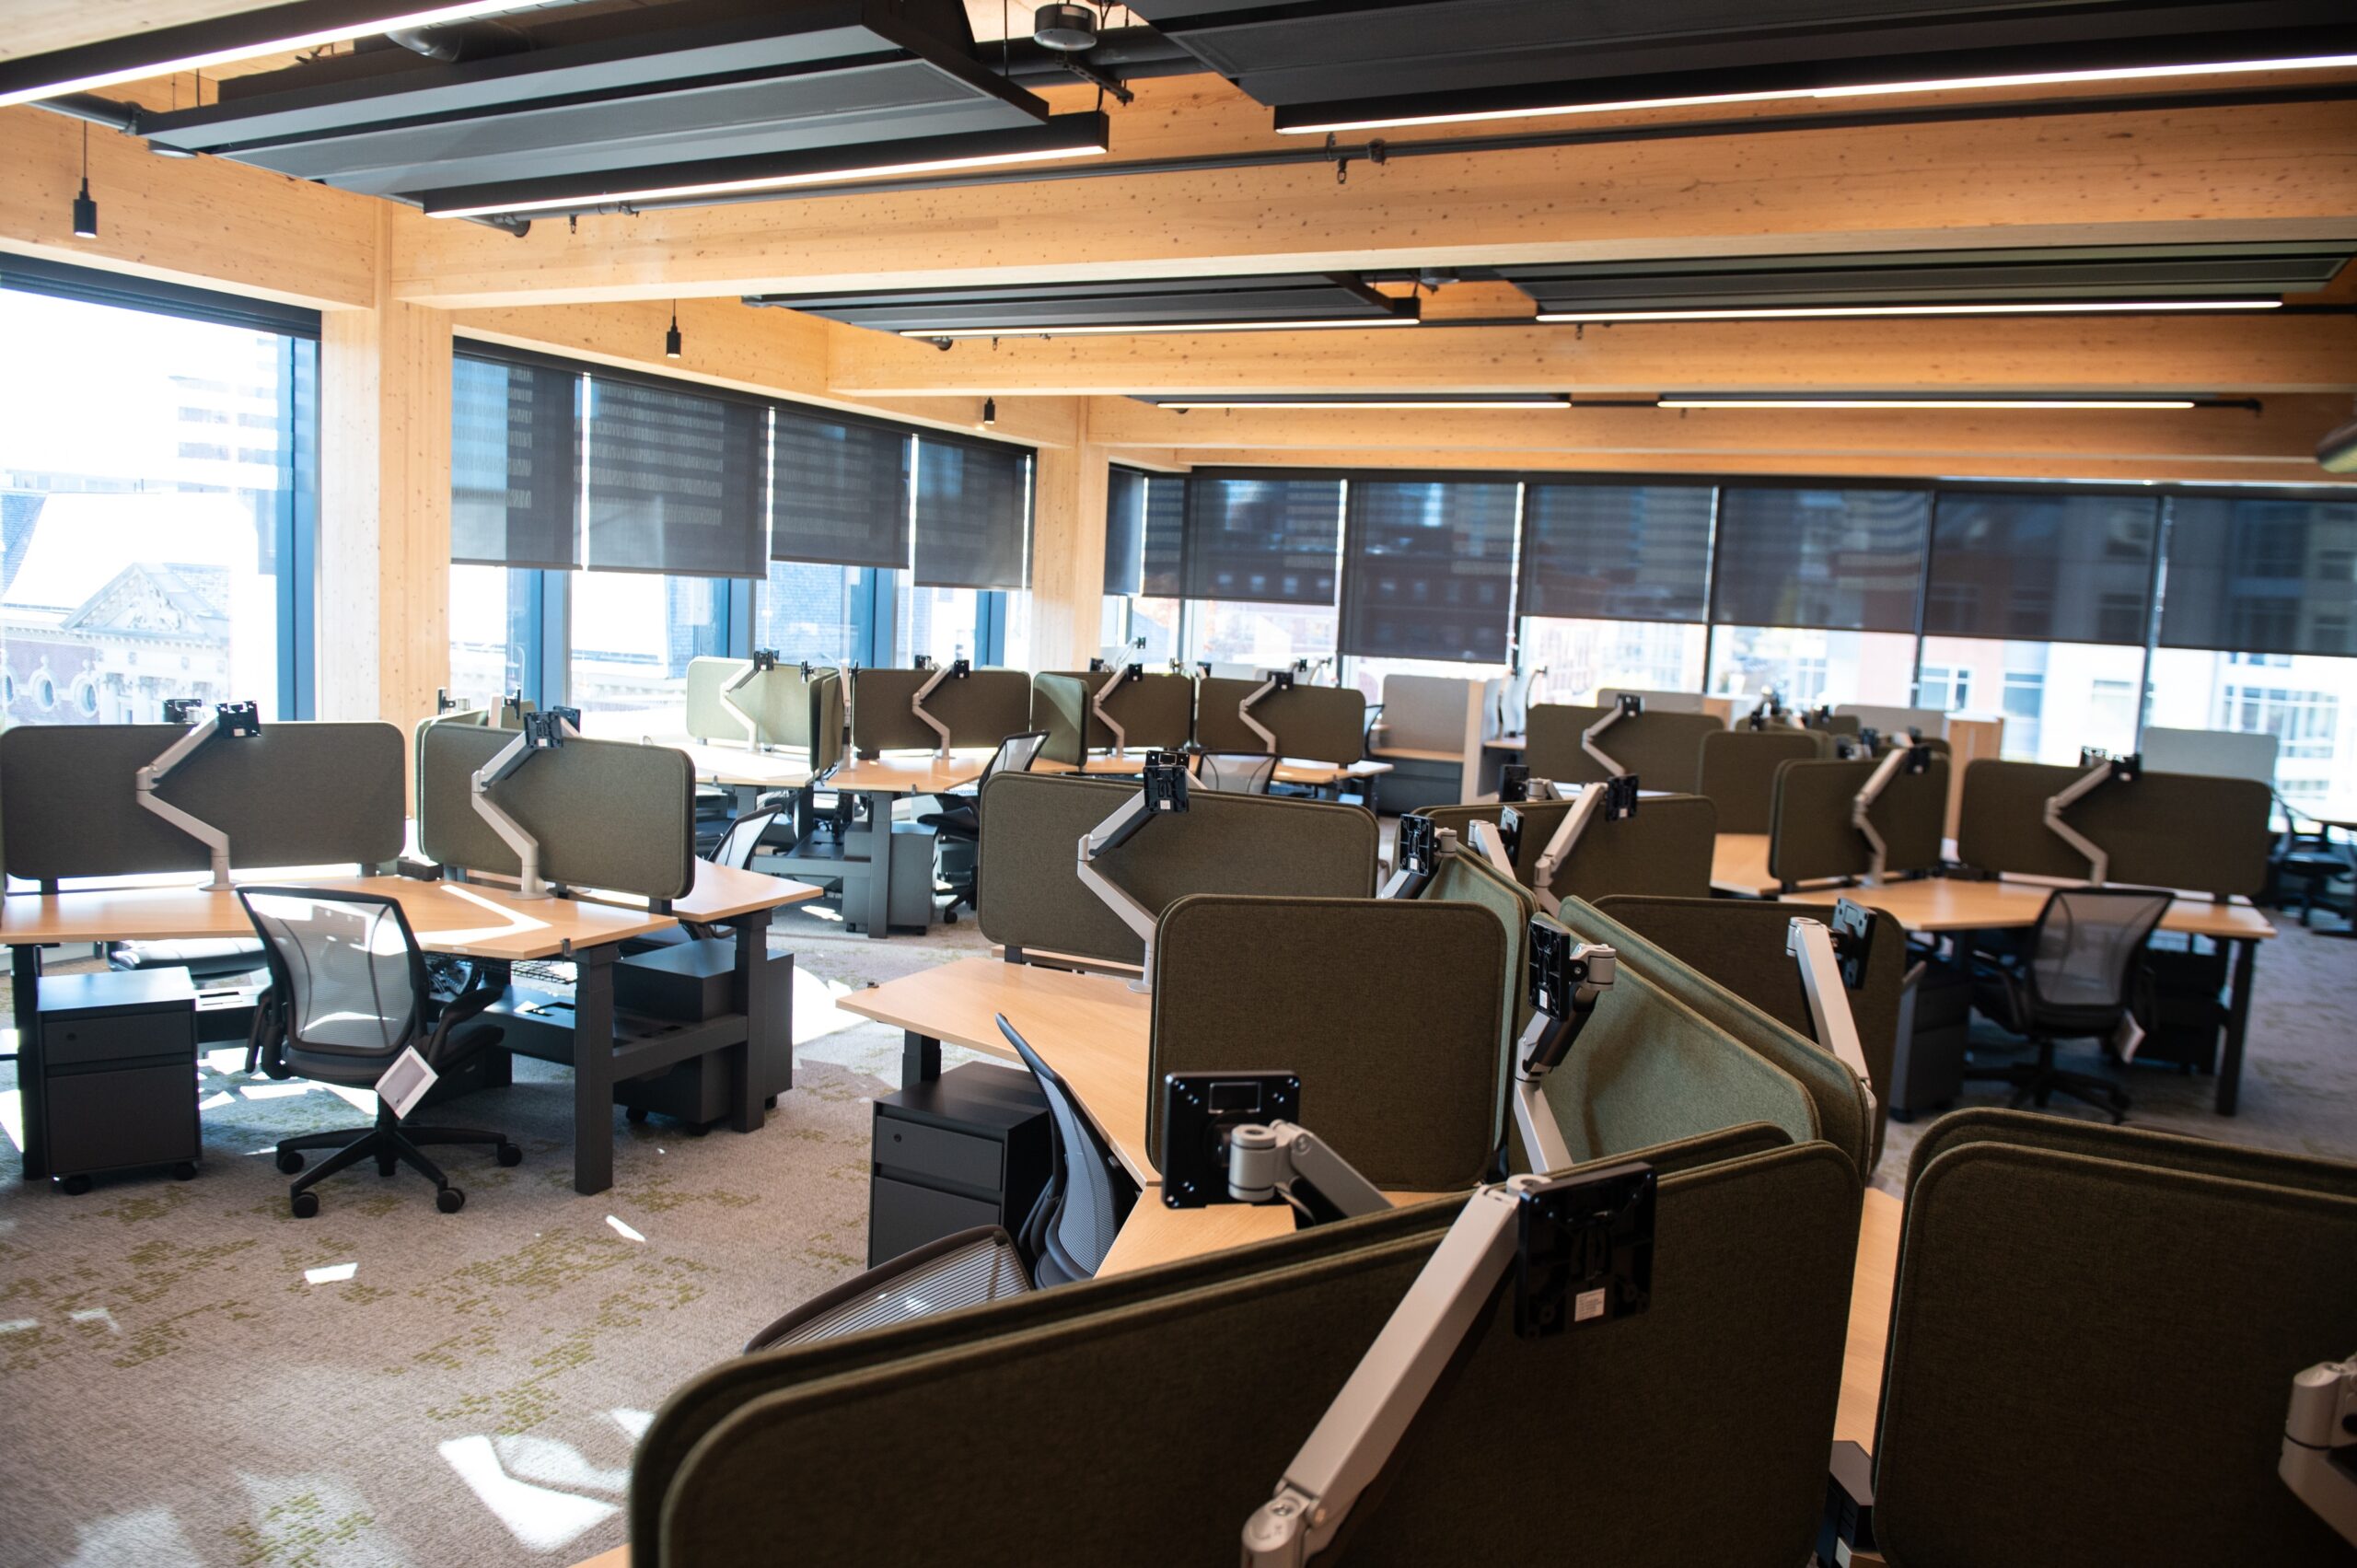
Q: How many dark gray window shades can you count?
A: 11